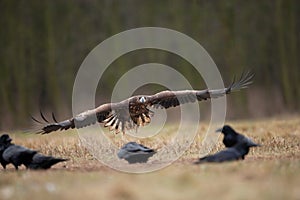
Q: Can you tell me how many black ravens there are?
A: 6